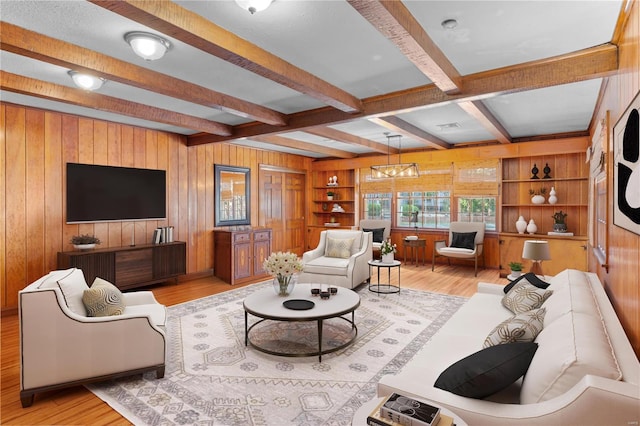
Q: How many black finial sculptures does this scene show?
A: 2